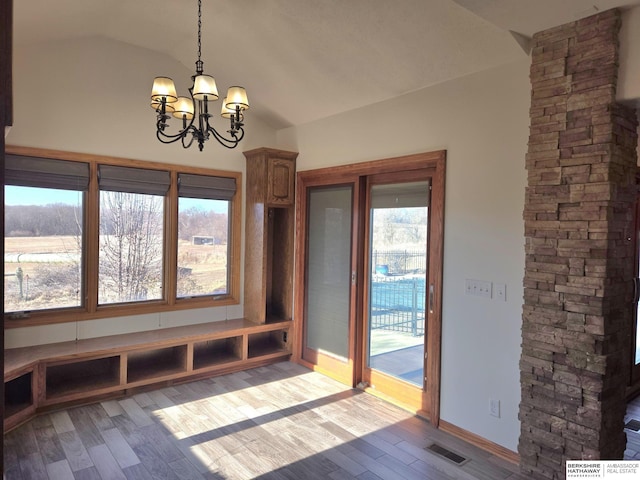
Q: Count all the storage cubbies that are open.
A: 5